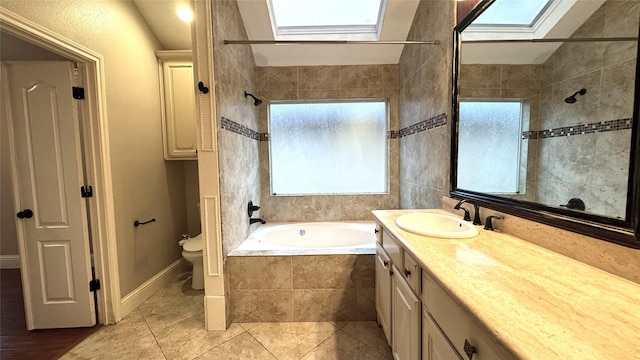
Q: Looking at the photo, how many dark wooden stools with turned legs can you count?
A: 0